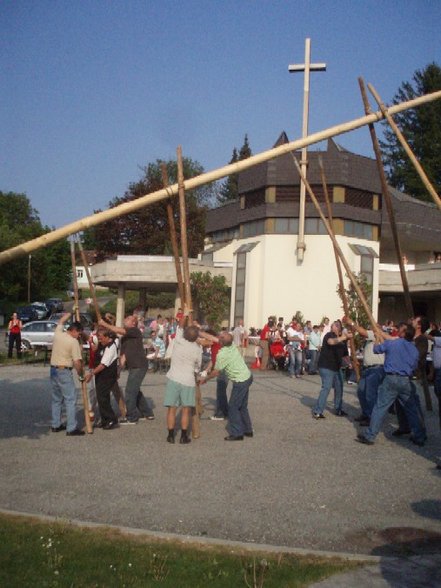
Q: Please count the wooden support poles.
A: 8